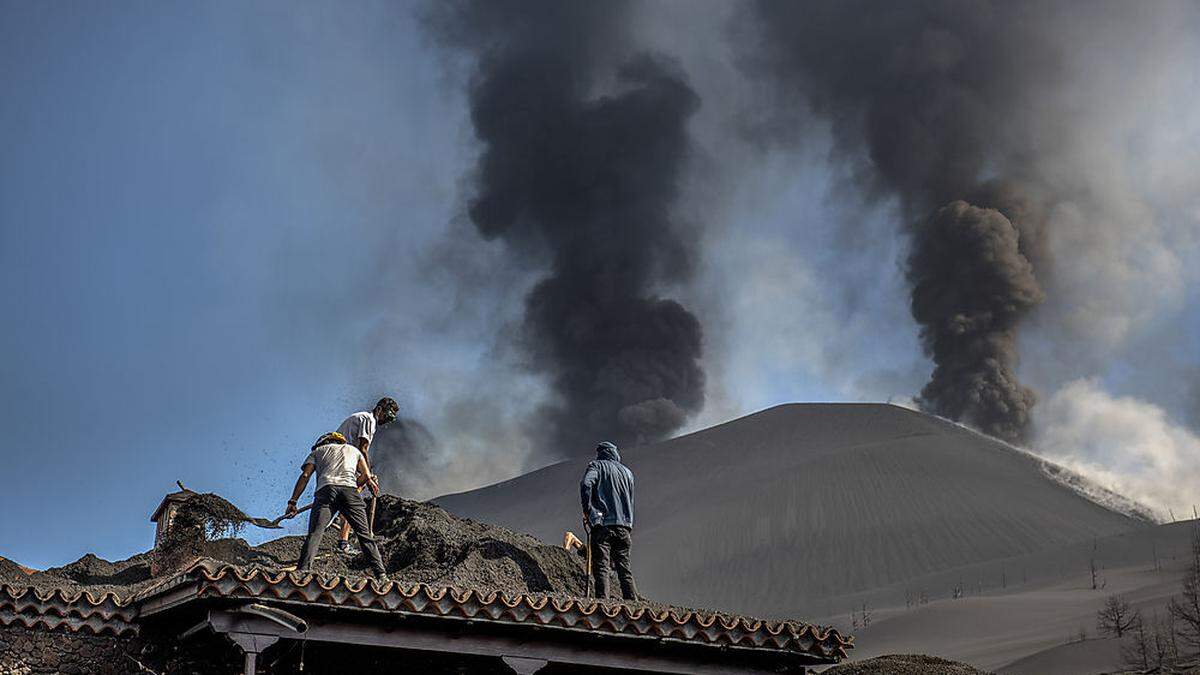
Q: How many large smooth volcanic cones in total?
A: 1